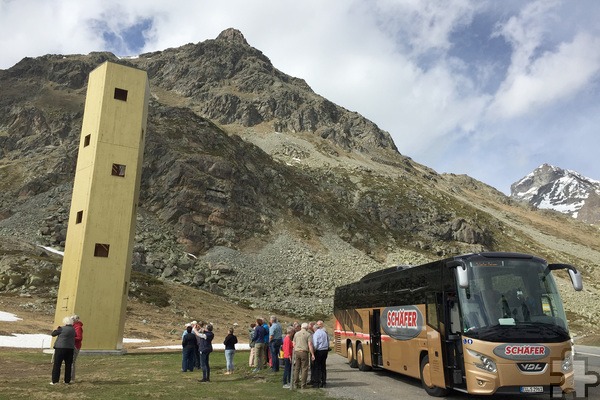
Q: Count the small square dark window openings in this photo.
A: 5